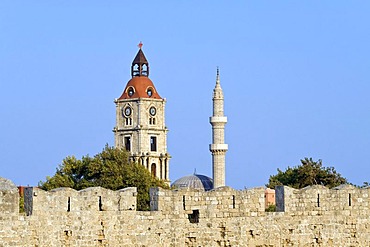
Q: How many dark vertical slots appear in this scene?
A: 6